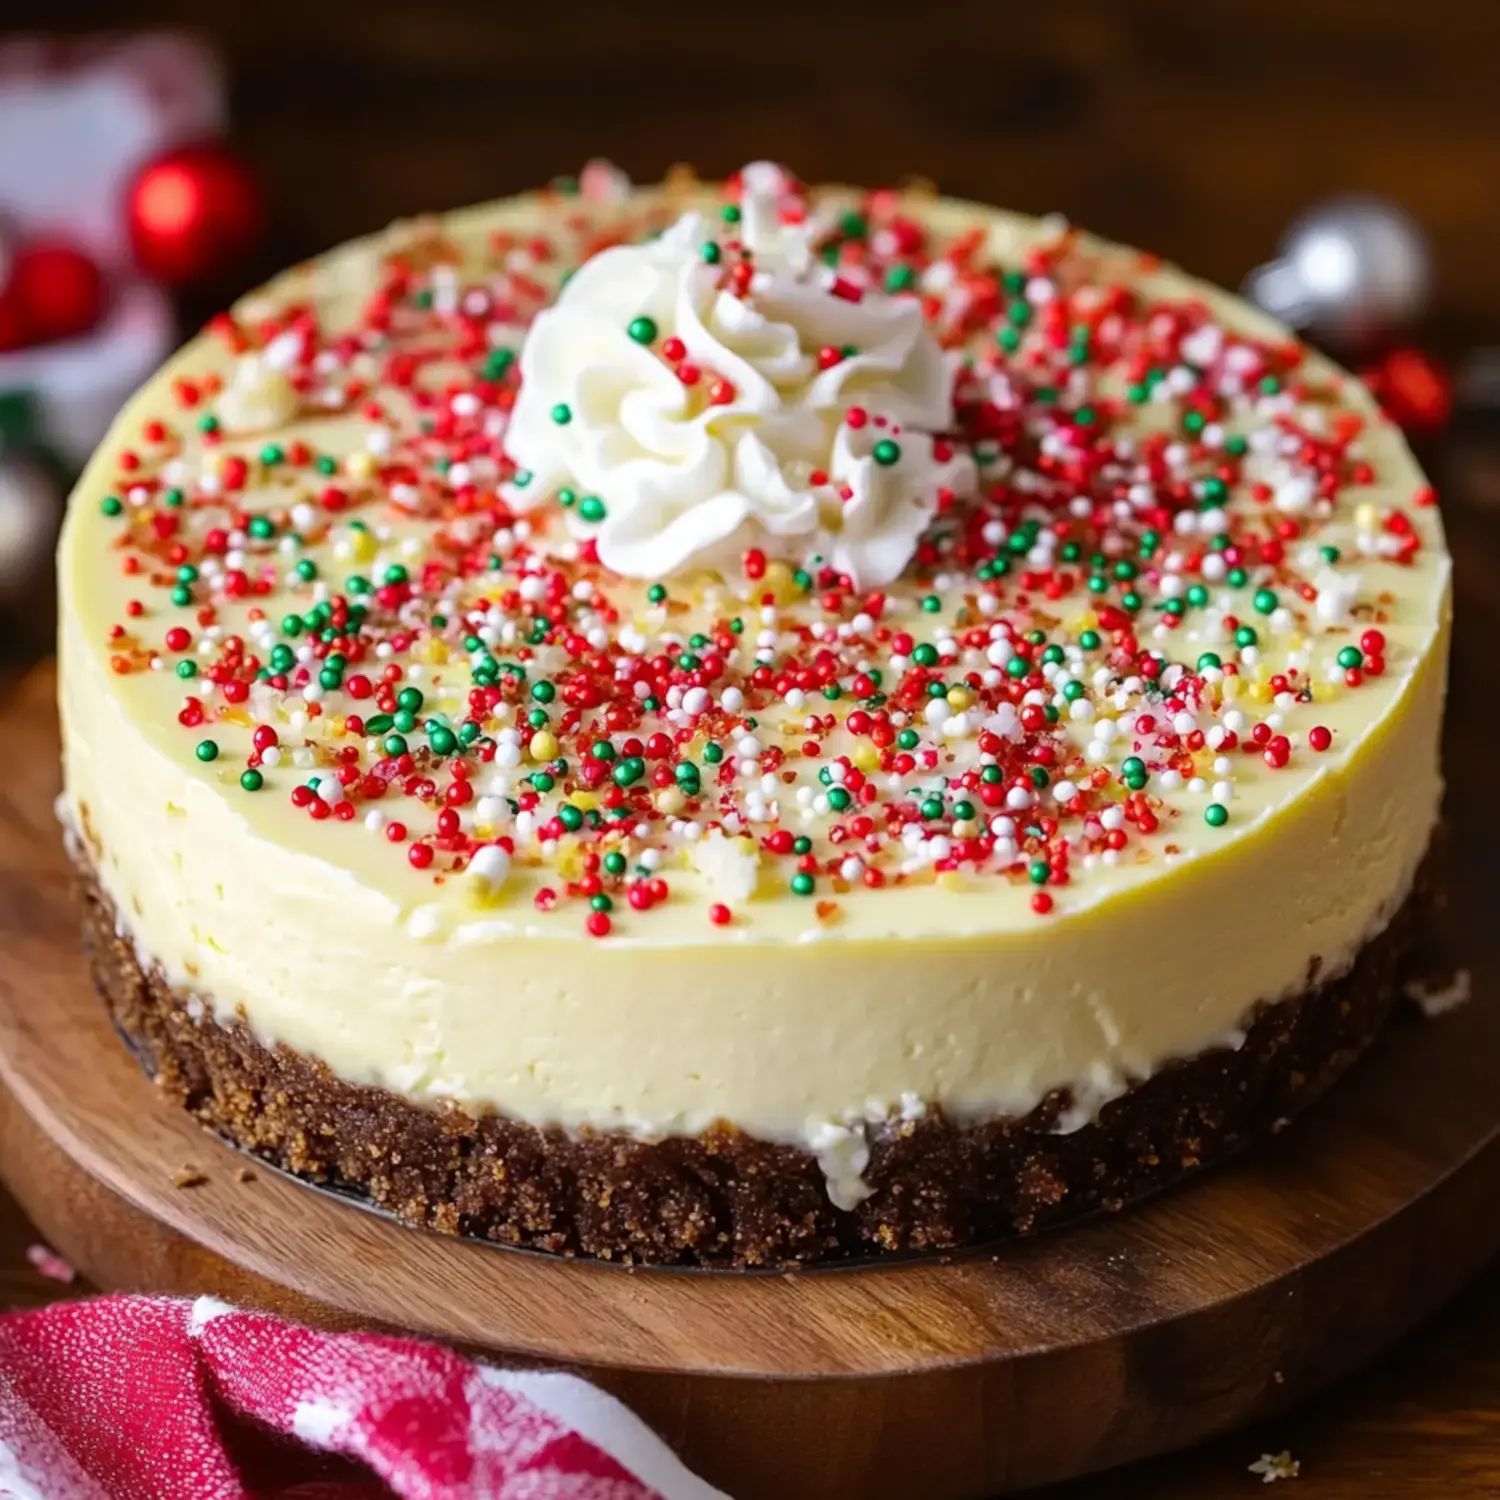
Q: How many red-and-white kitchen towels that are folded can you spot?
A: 1